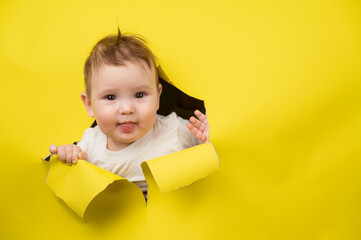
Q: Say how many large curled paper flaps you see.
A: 2